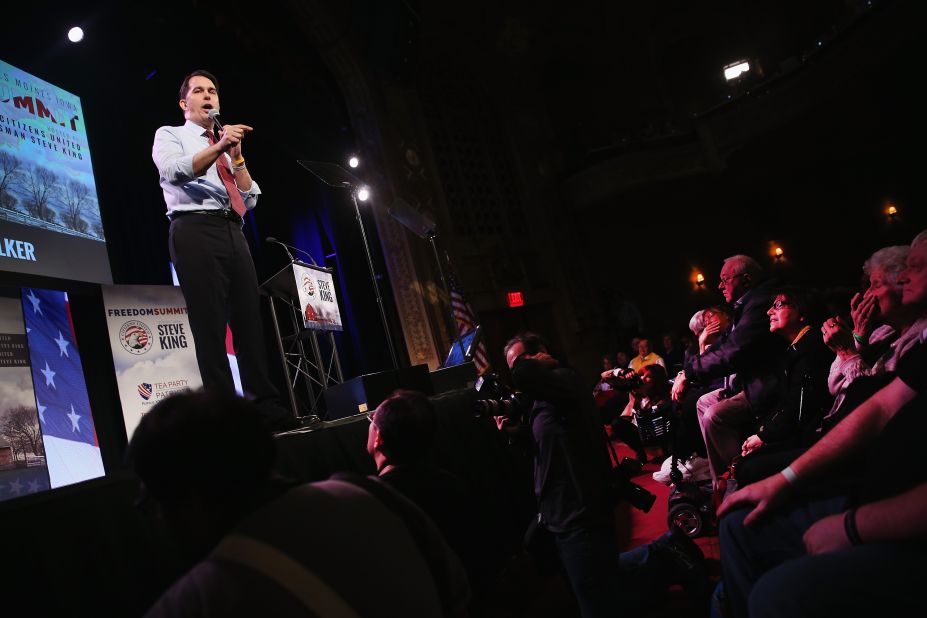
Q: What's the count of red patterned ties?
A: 1